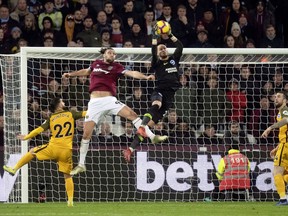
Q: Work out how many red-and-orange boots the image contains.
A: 2